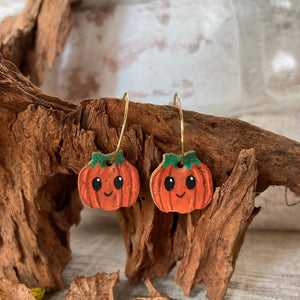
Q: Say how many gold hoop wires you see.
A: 2